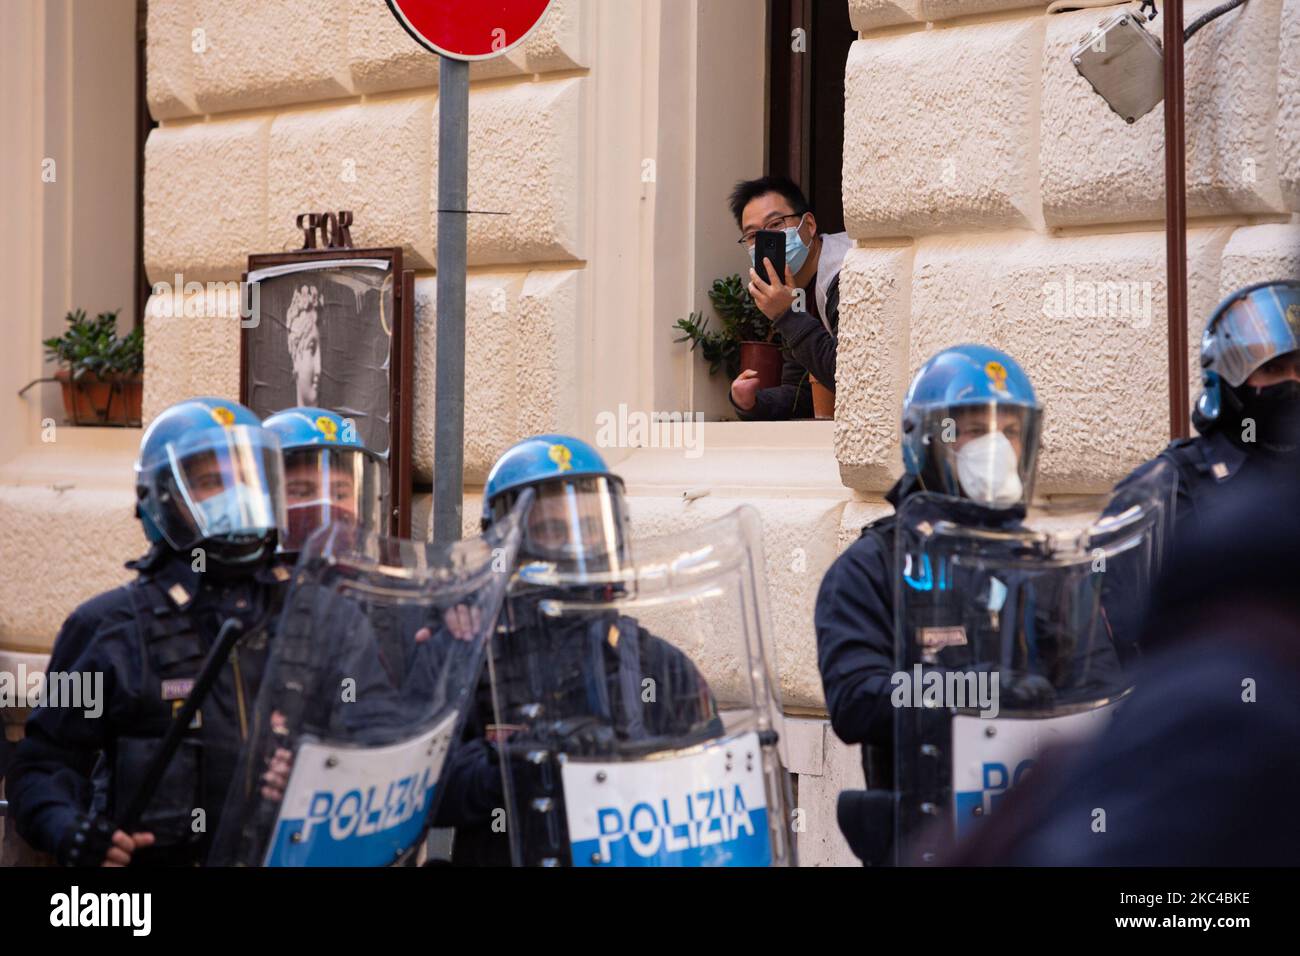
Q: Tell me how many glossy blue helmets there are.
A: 5